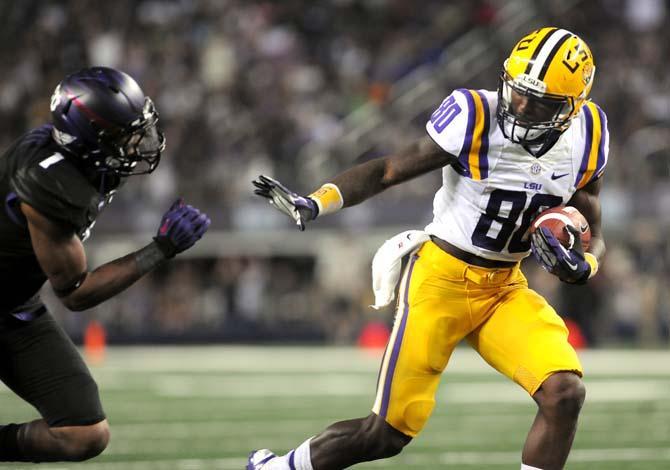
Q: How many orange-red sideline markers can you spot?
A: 3